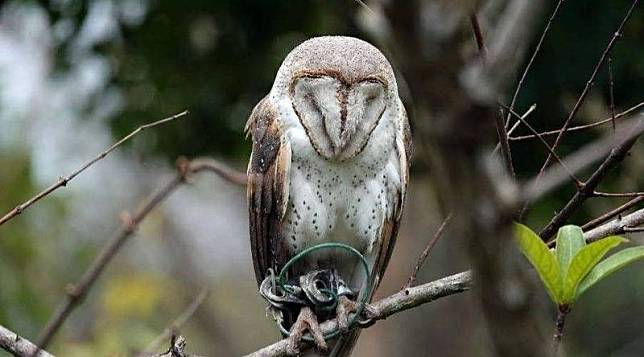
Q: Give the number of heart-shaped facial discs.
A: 1